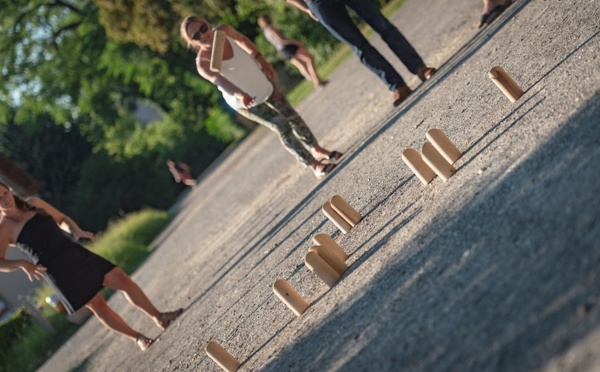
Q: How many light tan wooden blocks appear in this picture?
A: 12